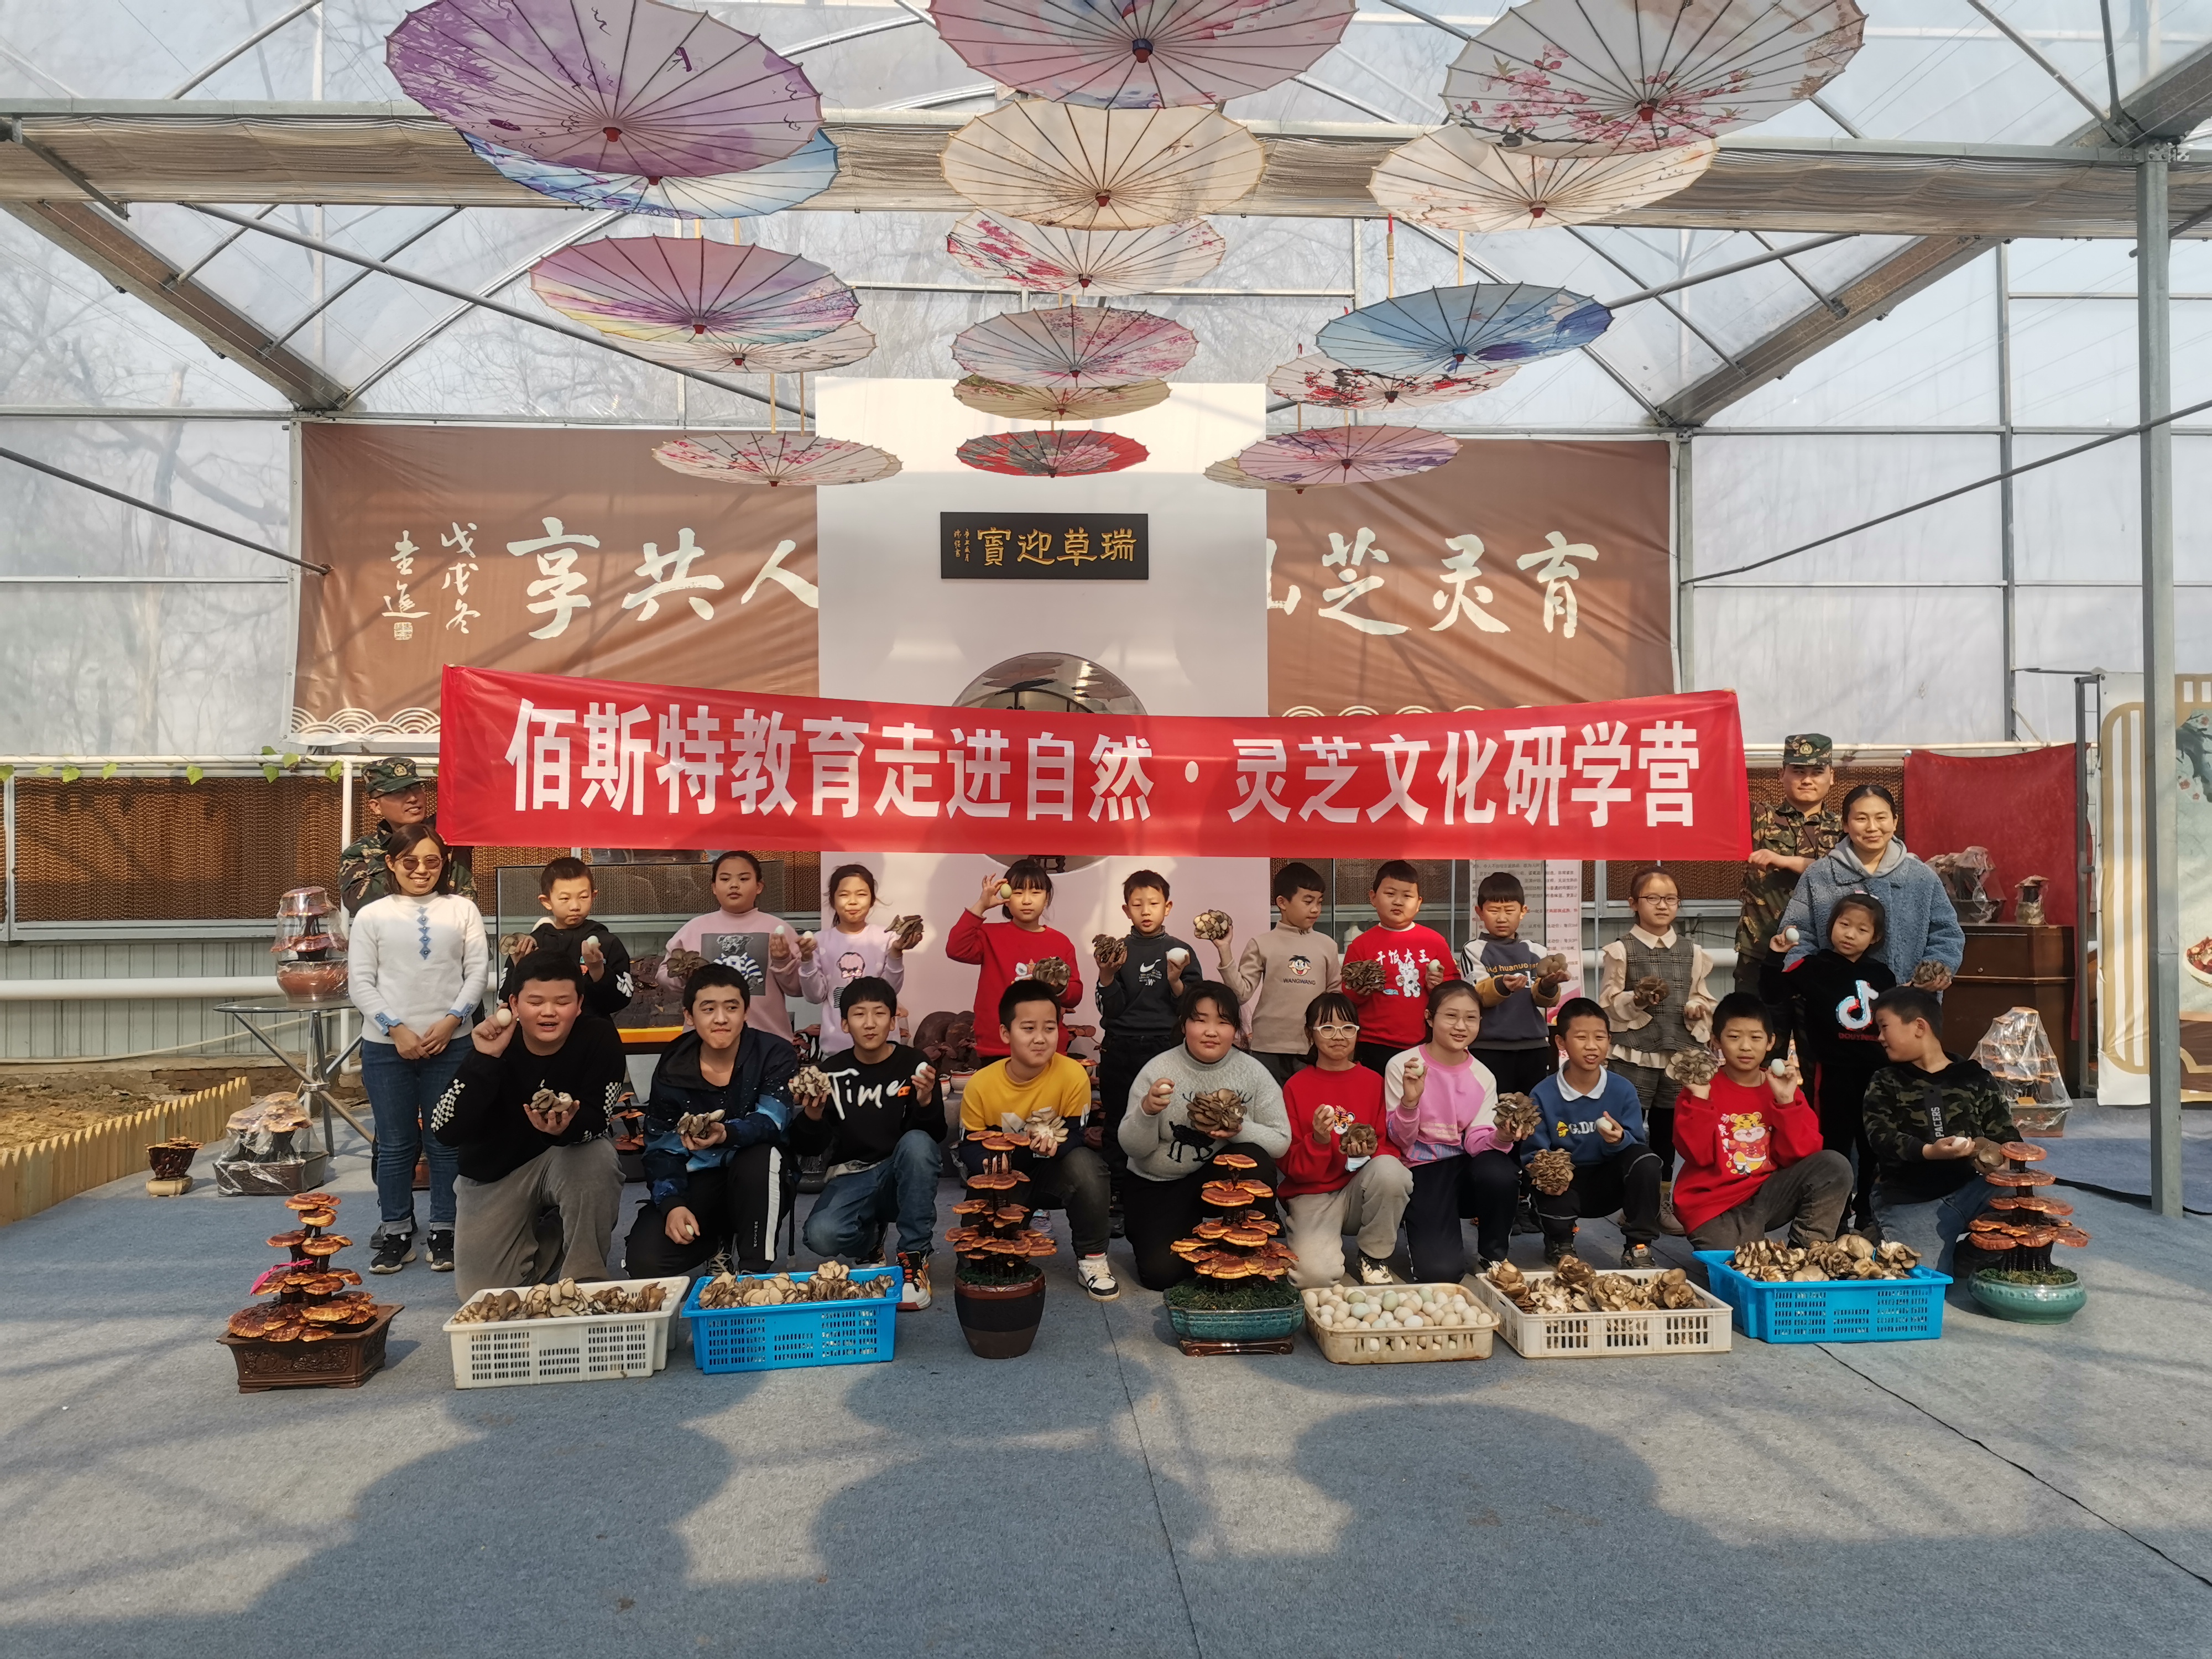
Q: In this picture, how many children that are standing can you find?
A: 10